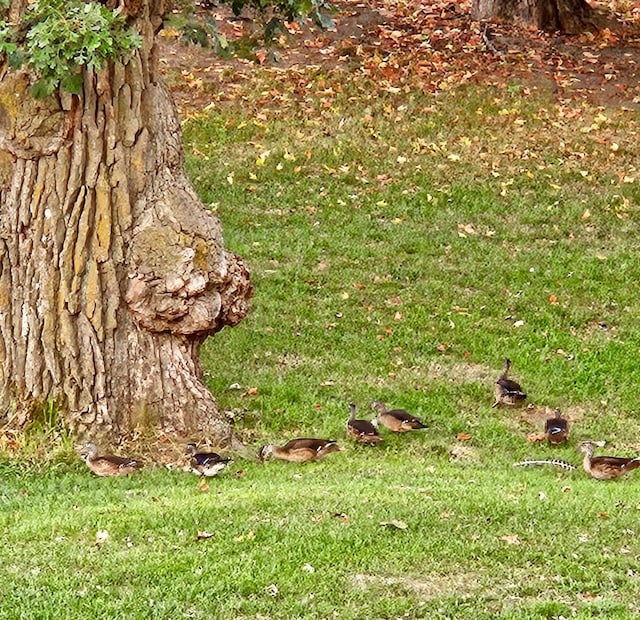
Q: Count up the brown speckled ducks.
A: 8